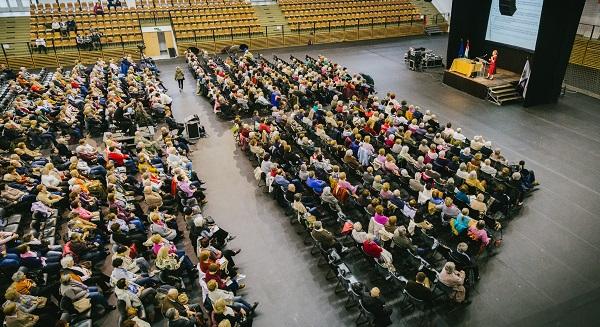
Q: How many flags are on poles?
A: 3